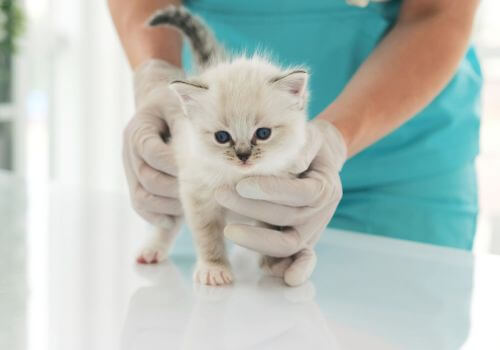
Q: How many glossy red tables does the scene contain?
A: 0